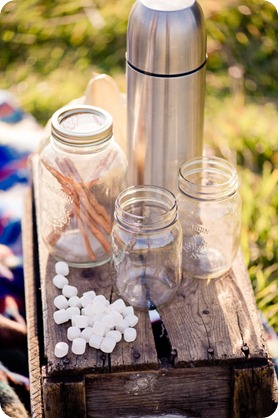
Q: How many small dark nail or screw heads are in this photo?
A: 6